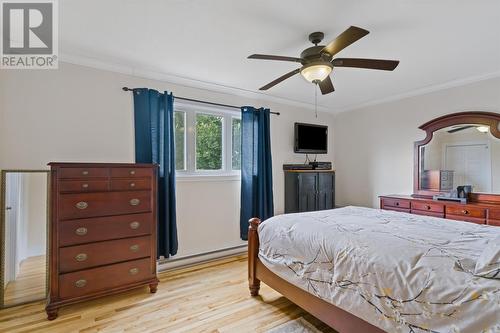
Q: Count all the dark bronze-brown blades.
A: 5